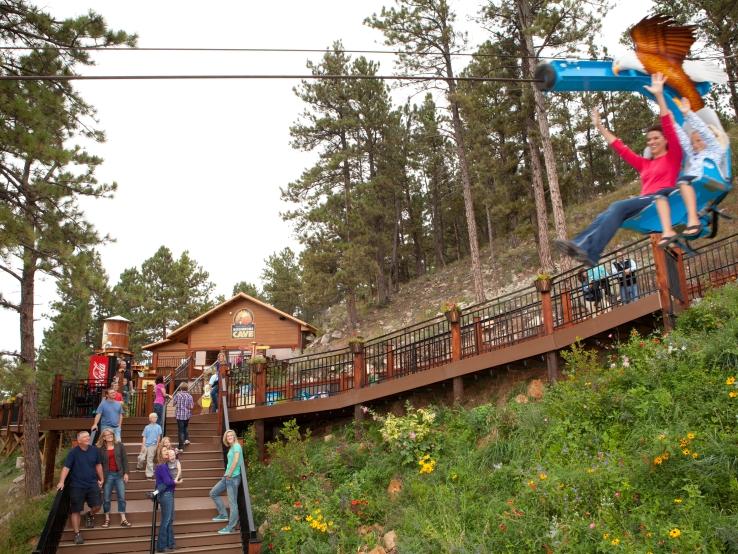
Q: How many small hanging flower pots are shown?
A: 4